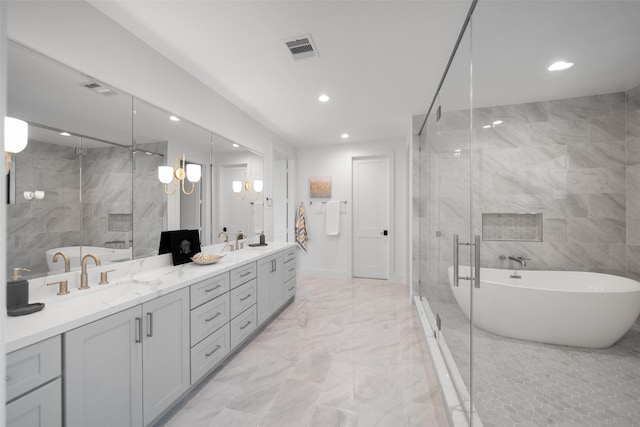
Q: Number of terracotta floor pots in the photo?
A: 0